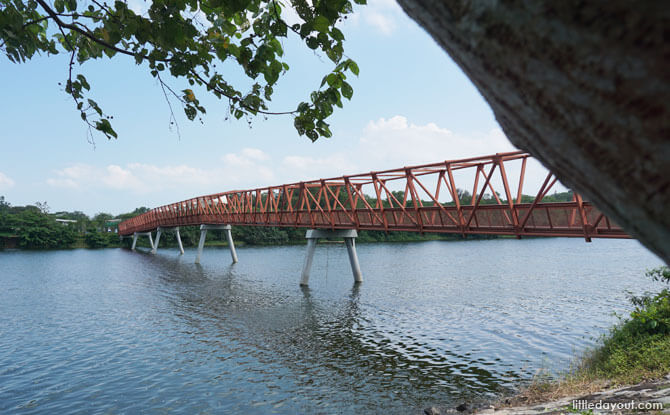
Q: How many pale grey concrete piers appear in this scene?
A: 4